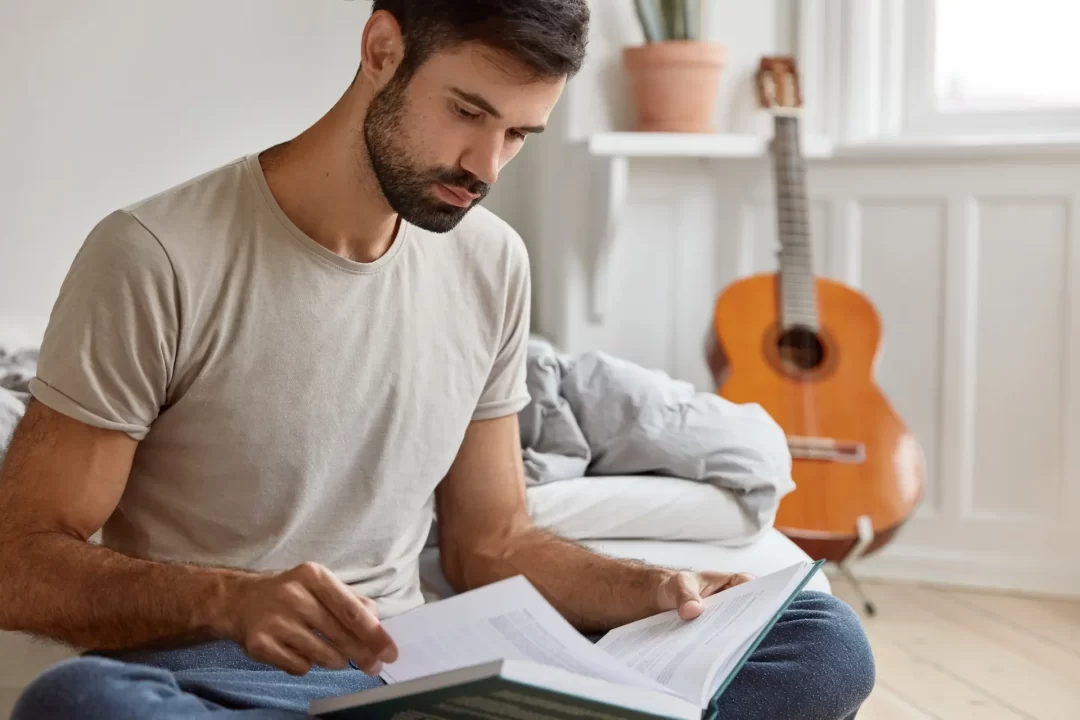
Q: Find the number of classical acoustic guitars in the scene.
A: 1